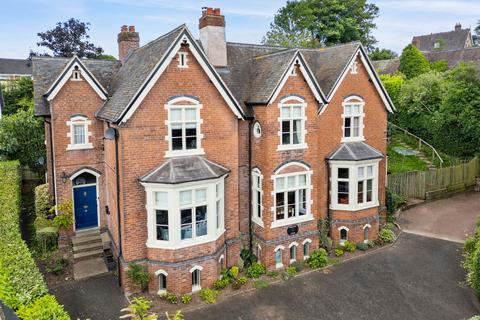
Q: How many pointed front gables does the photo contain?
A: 4